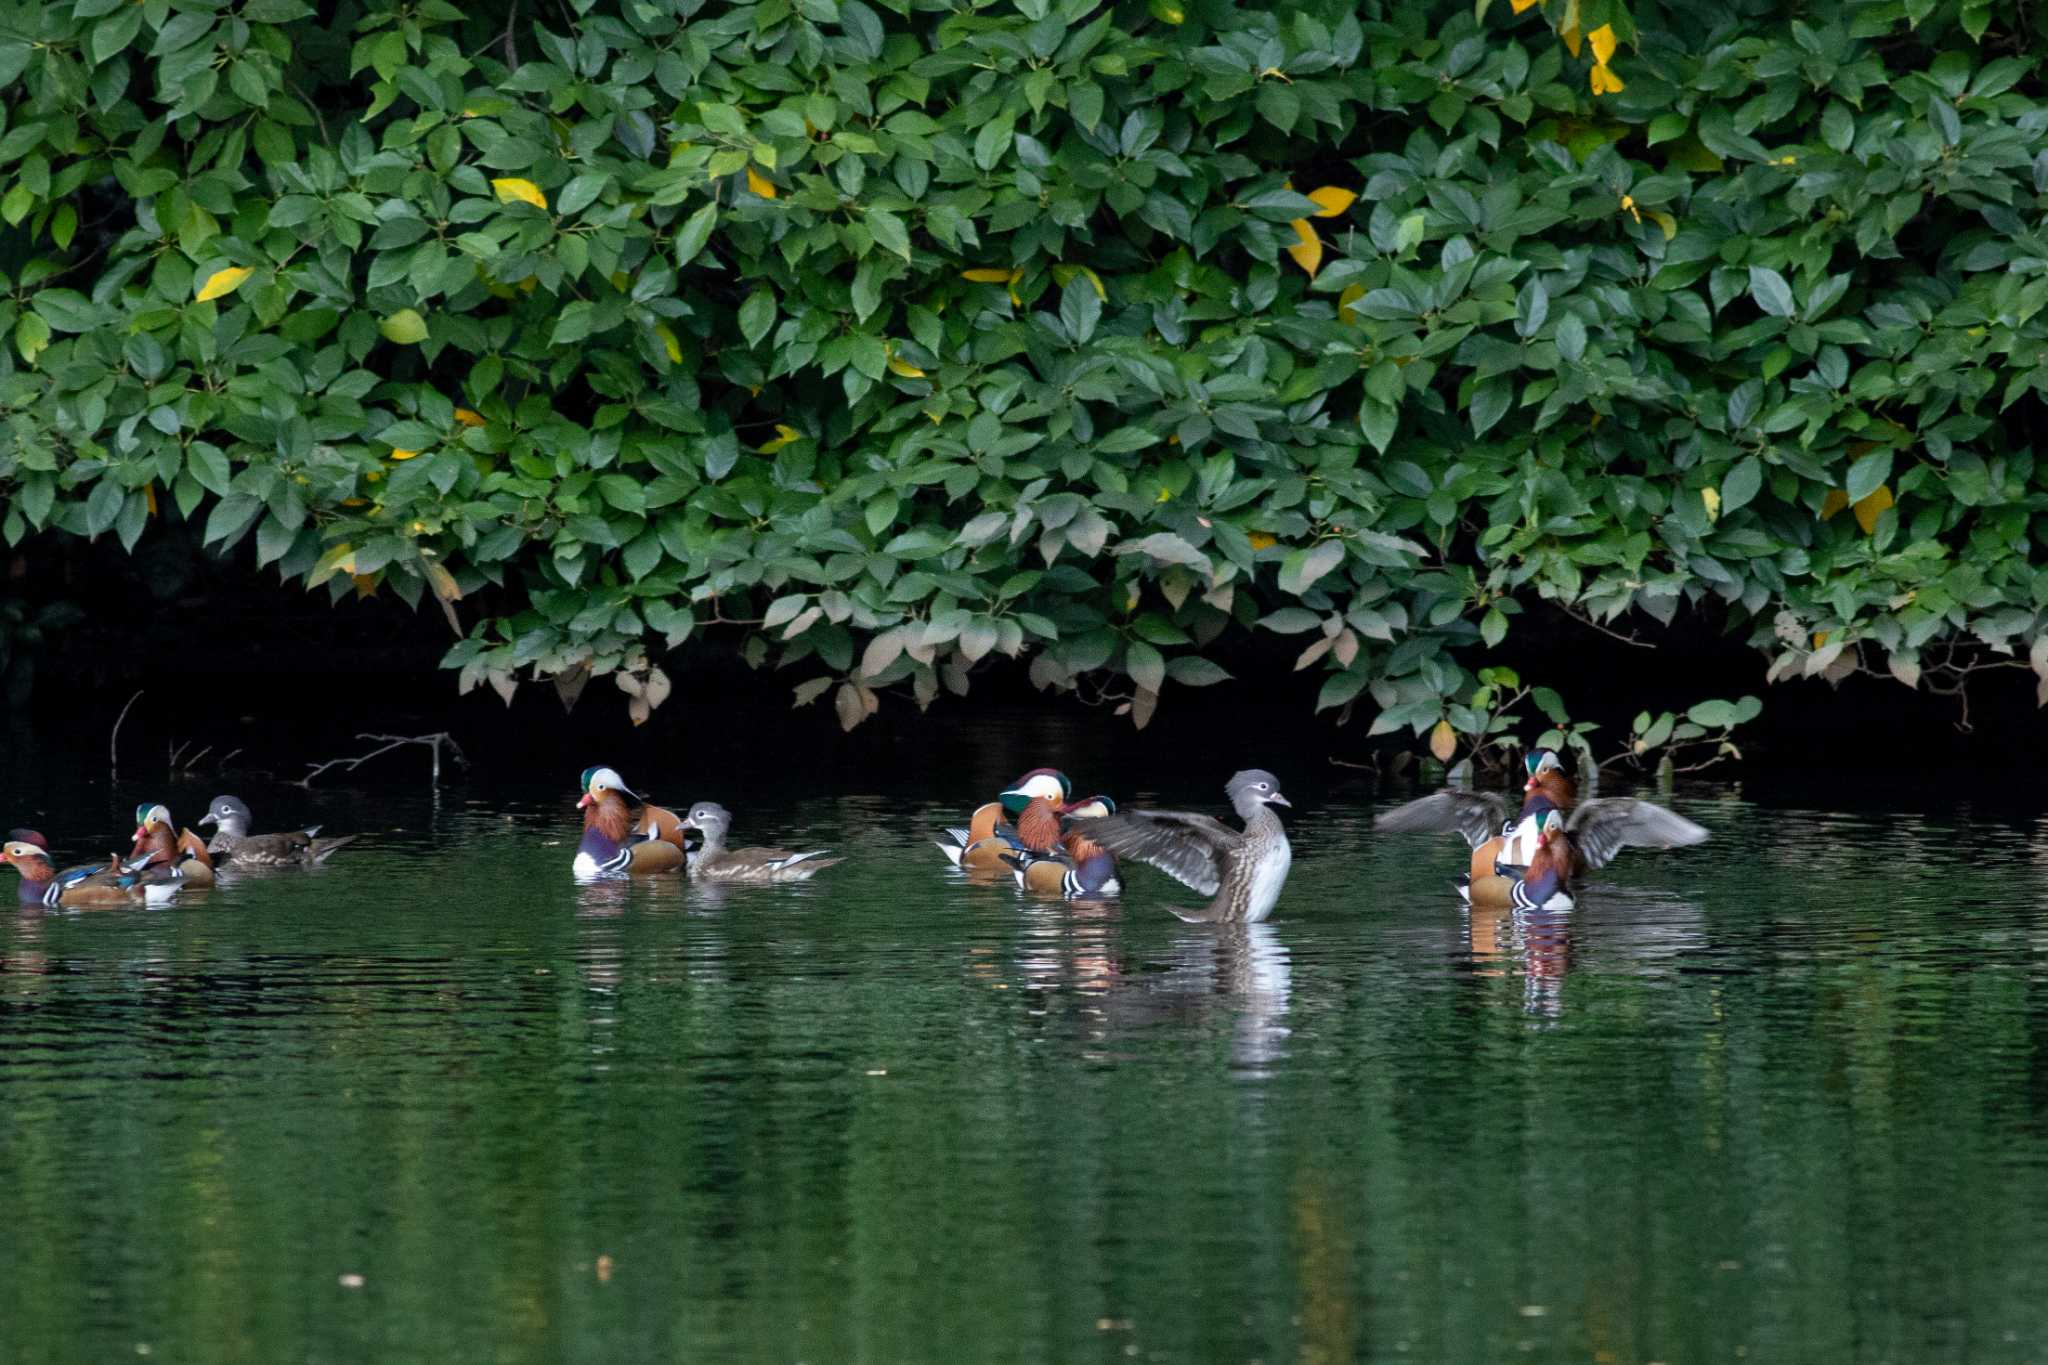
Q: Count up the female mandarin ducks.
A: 3